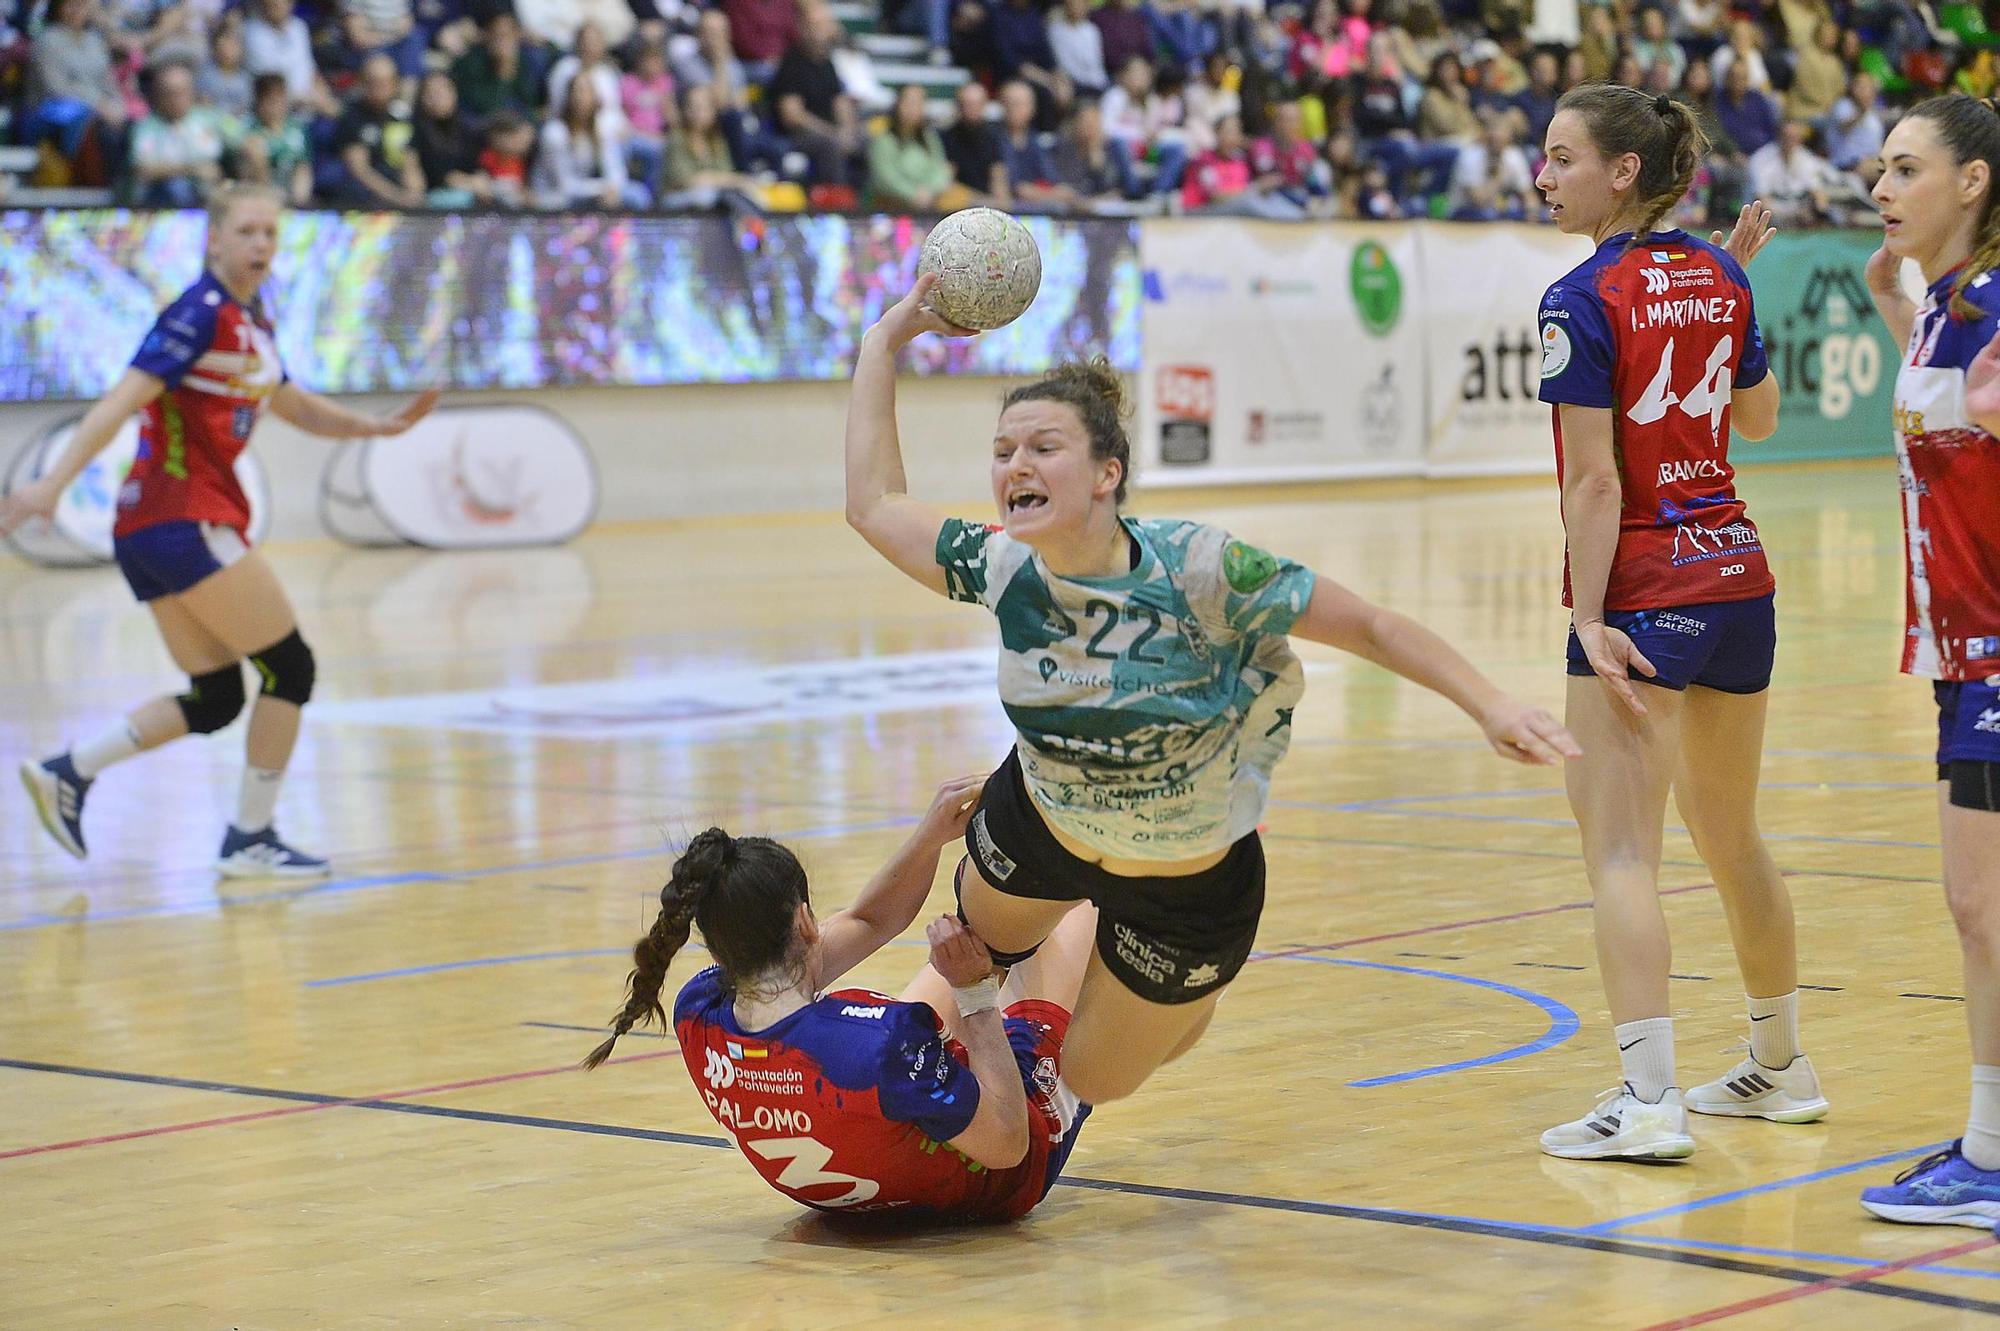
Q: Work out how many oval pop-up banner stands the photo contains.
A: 2